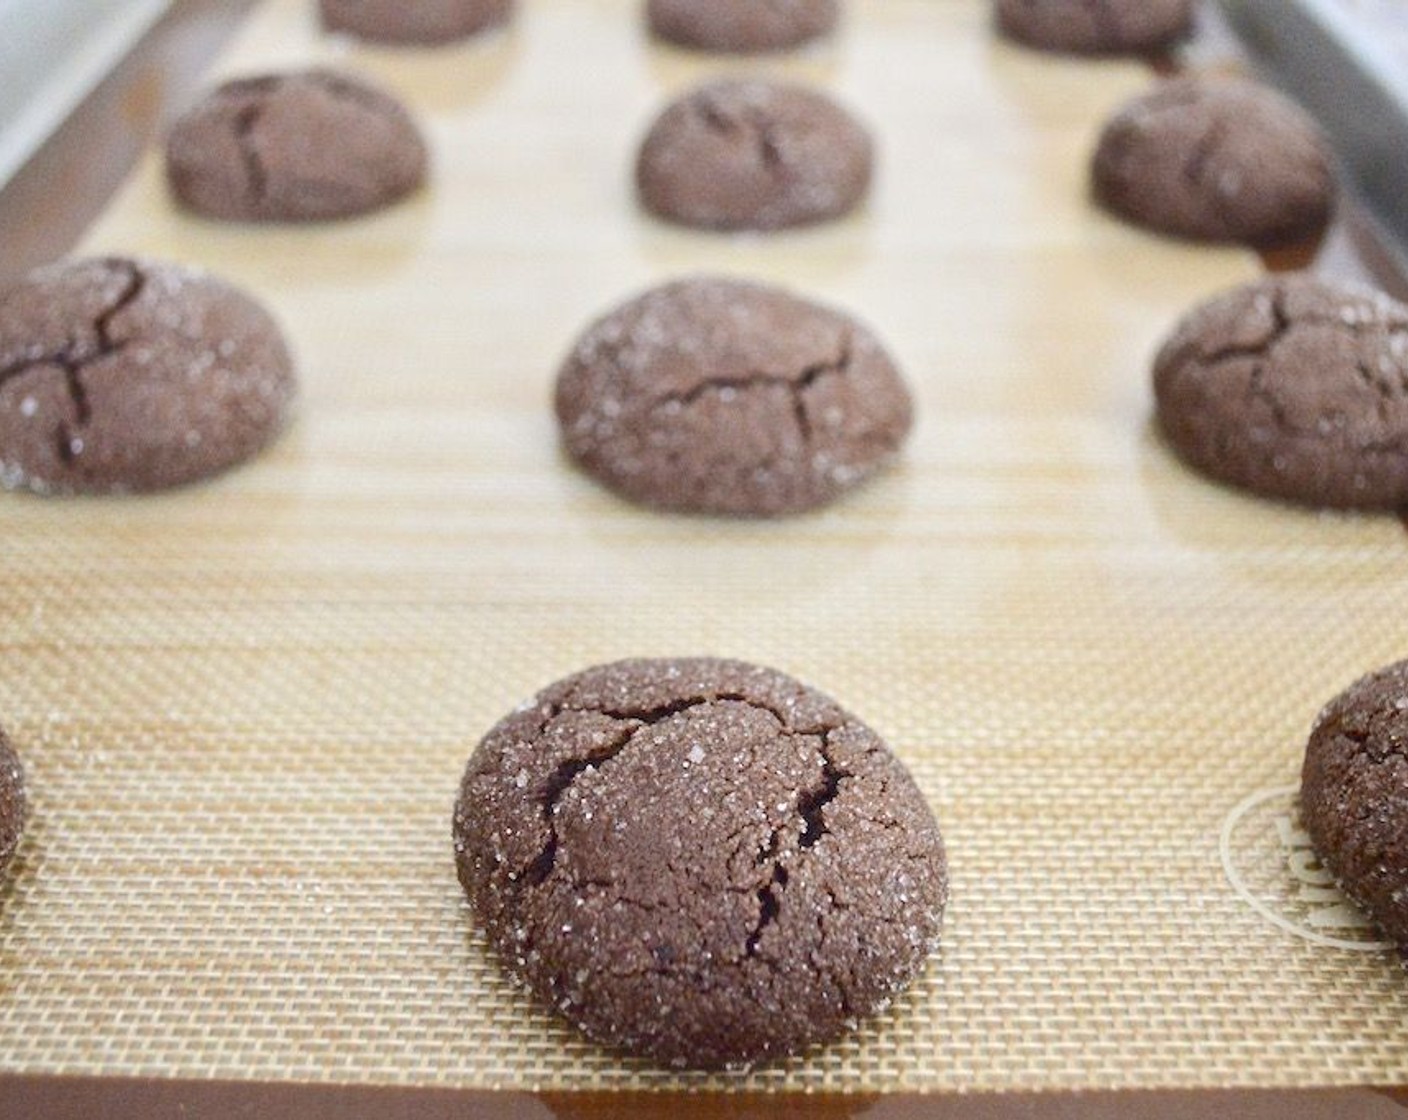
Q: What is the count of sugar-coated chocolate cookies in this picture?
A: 12